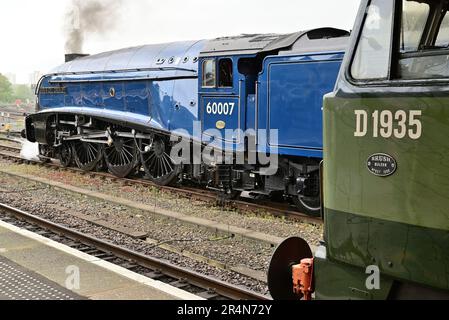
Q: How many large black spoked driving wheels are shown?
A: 3